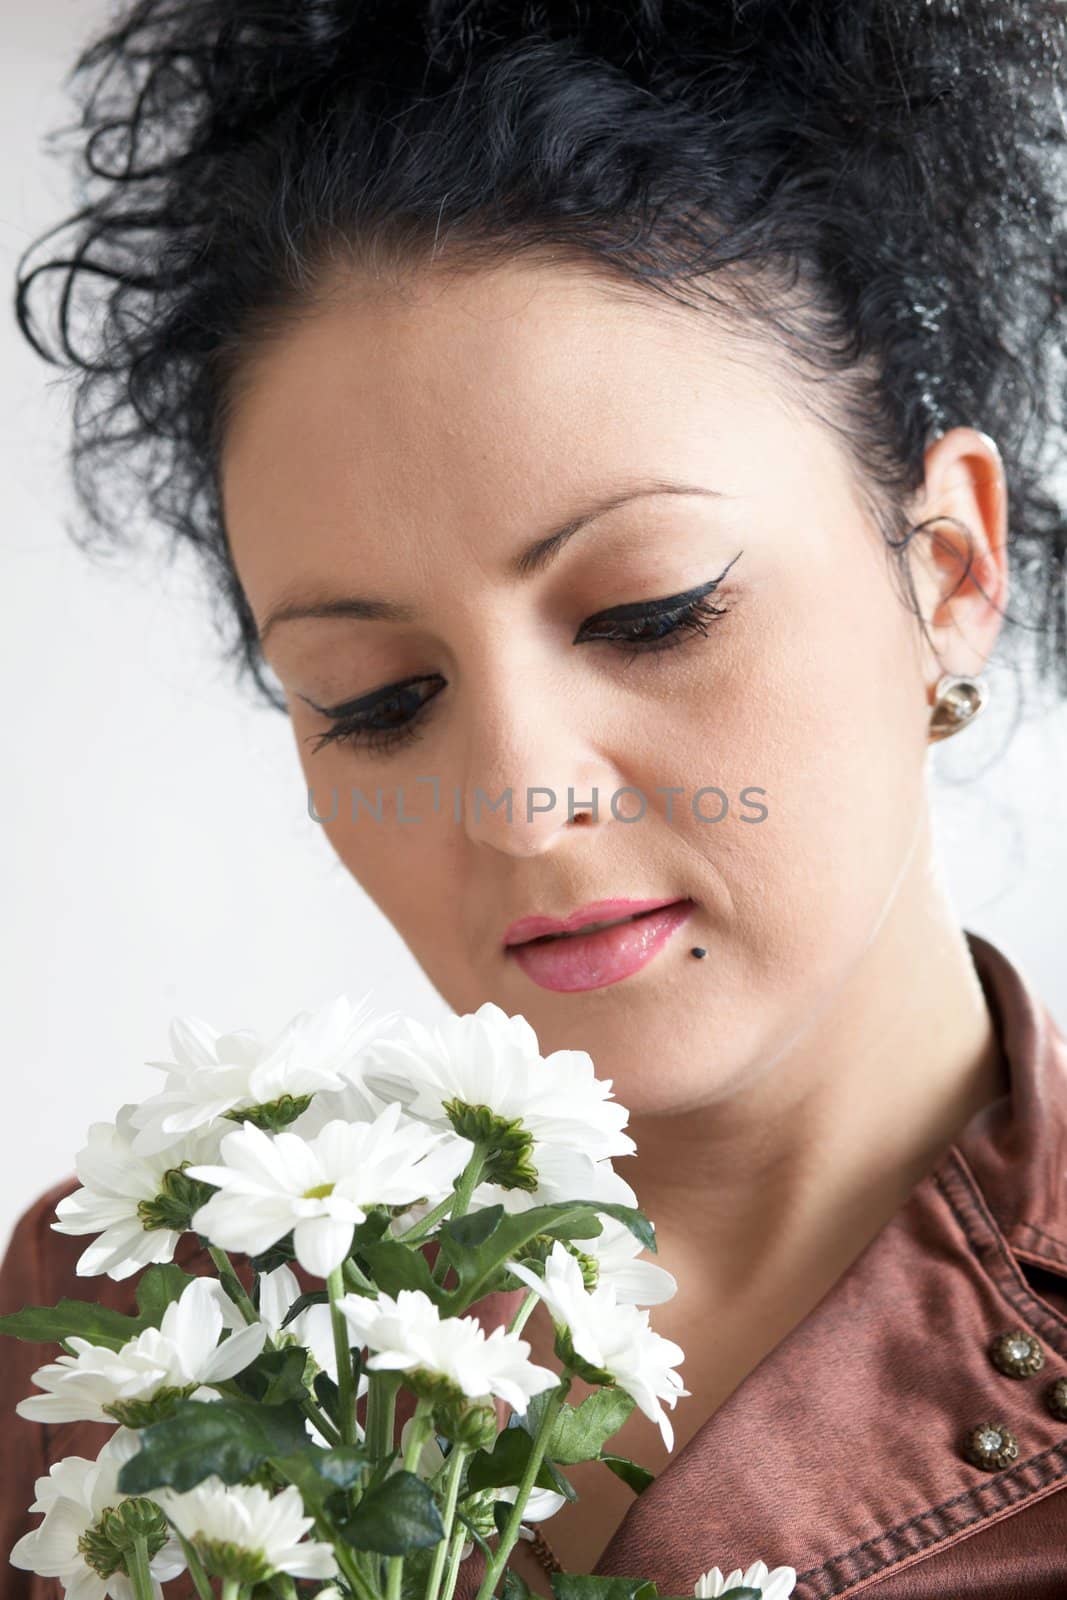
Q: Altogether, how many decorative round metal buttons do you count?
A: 3